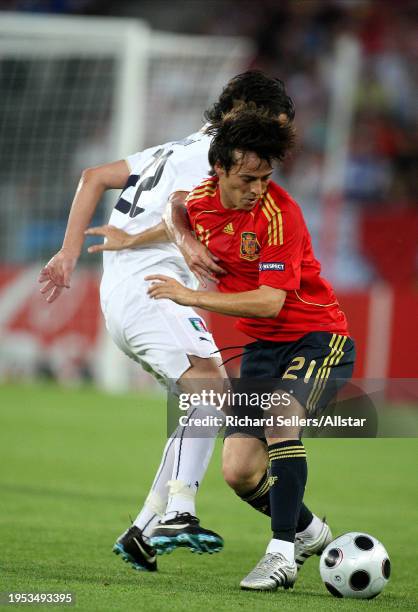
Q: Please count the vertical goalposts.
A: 1